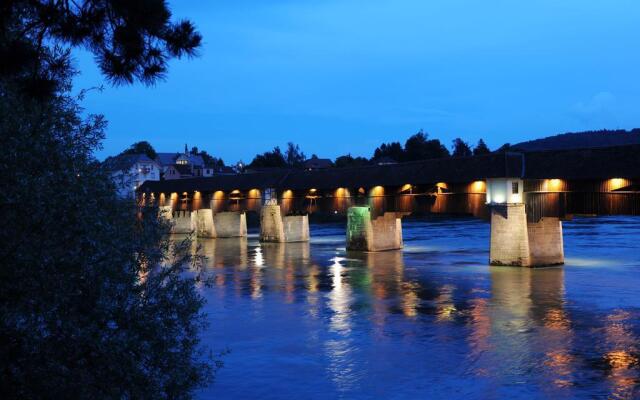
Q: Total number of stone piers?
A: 5